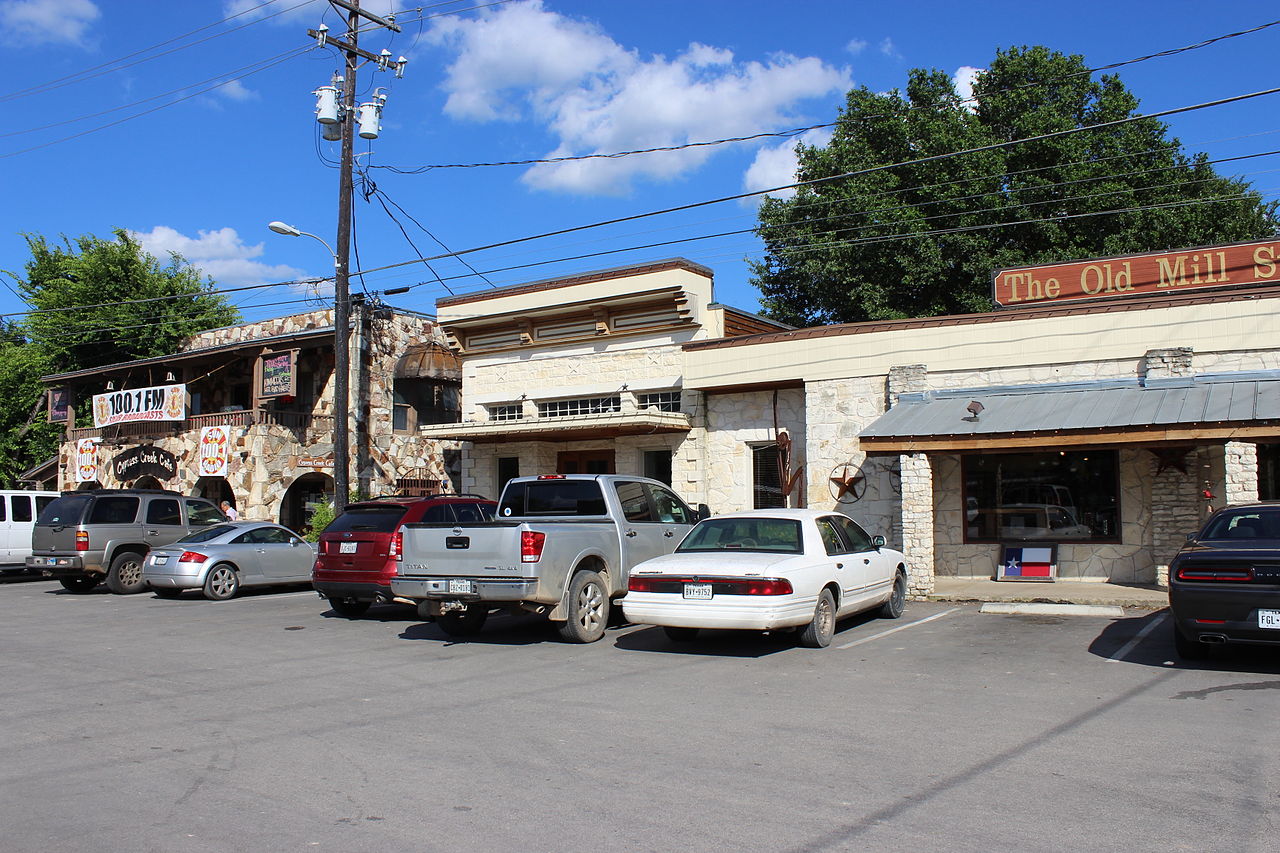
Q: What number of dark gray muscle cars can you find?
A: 1